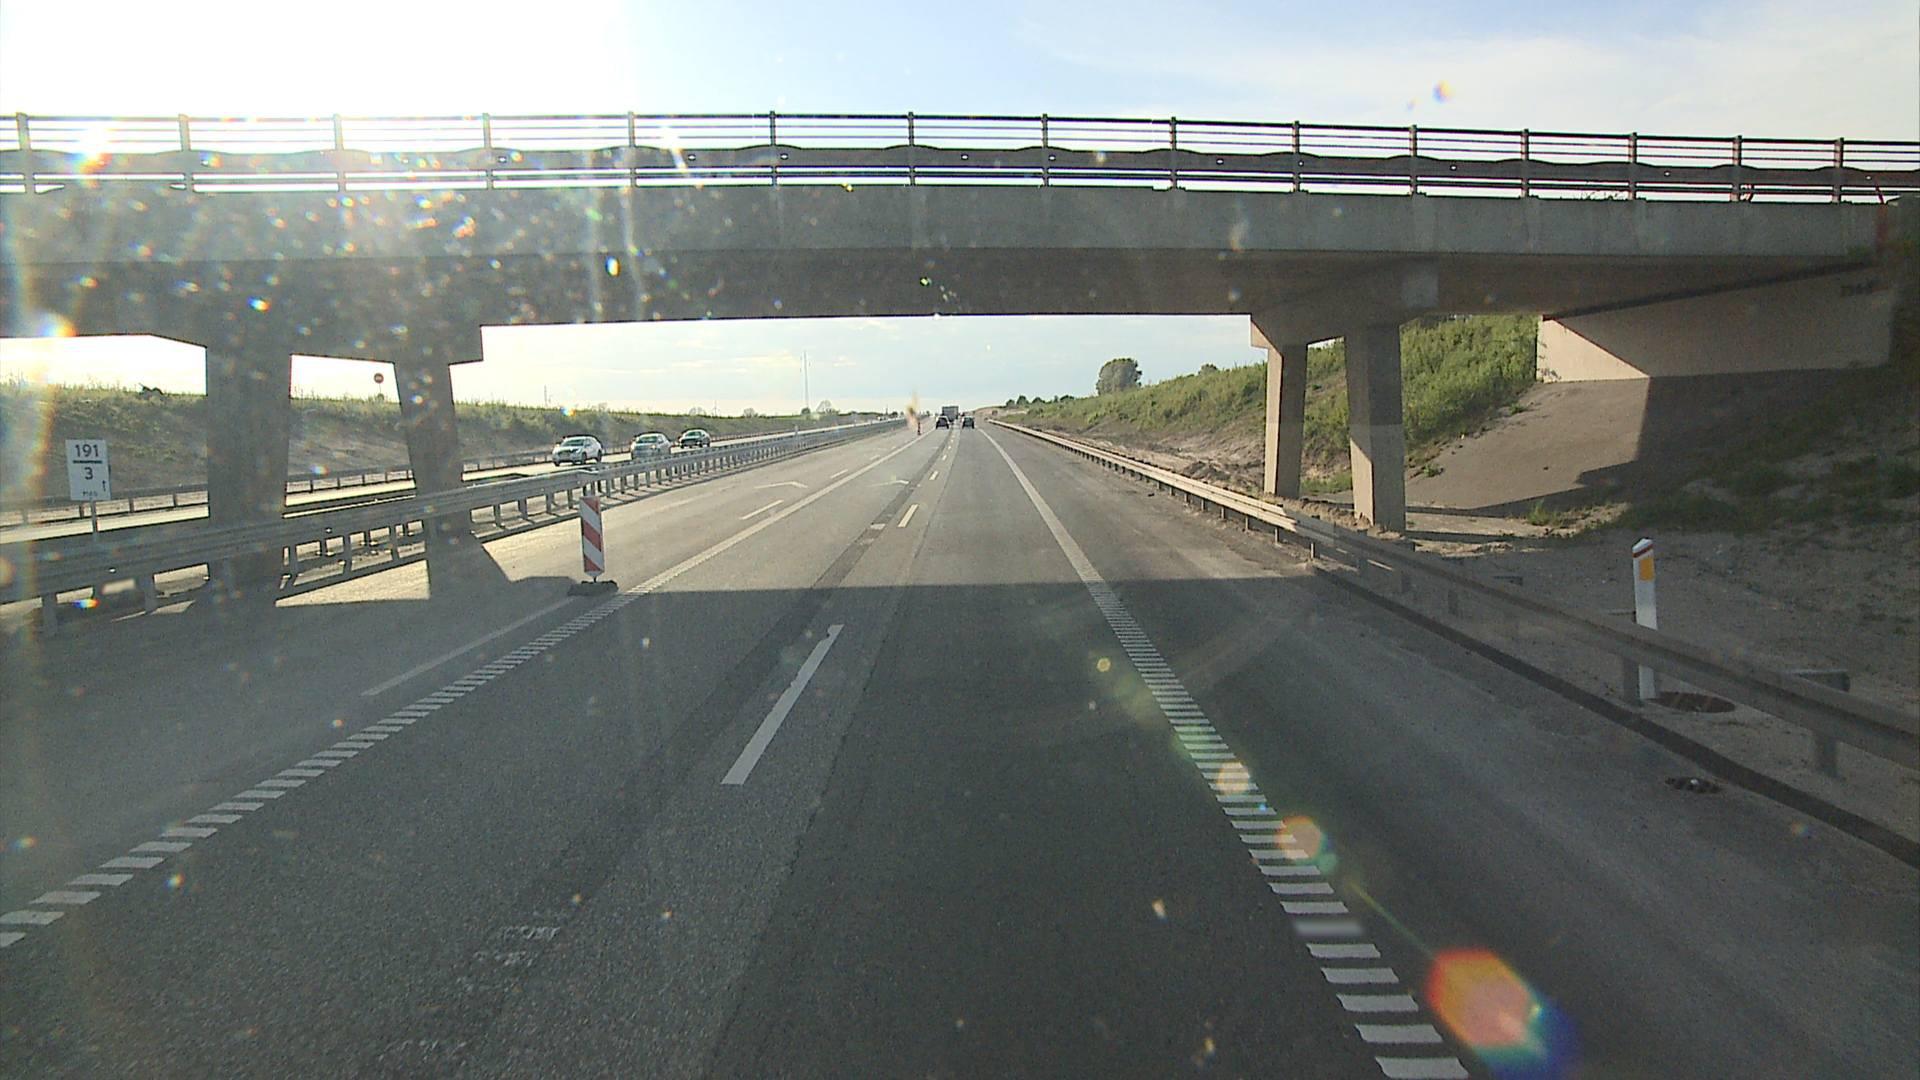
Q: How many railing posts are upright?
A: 15